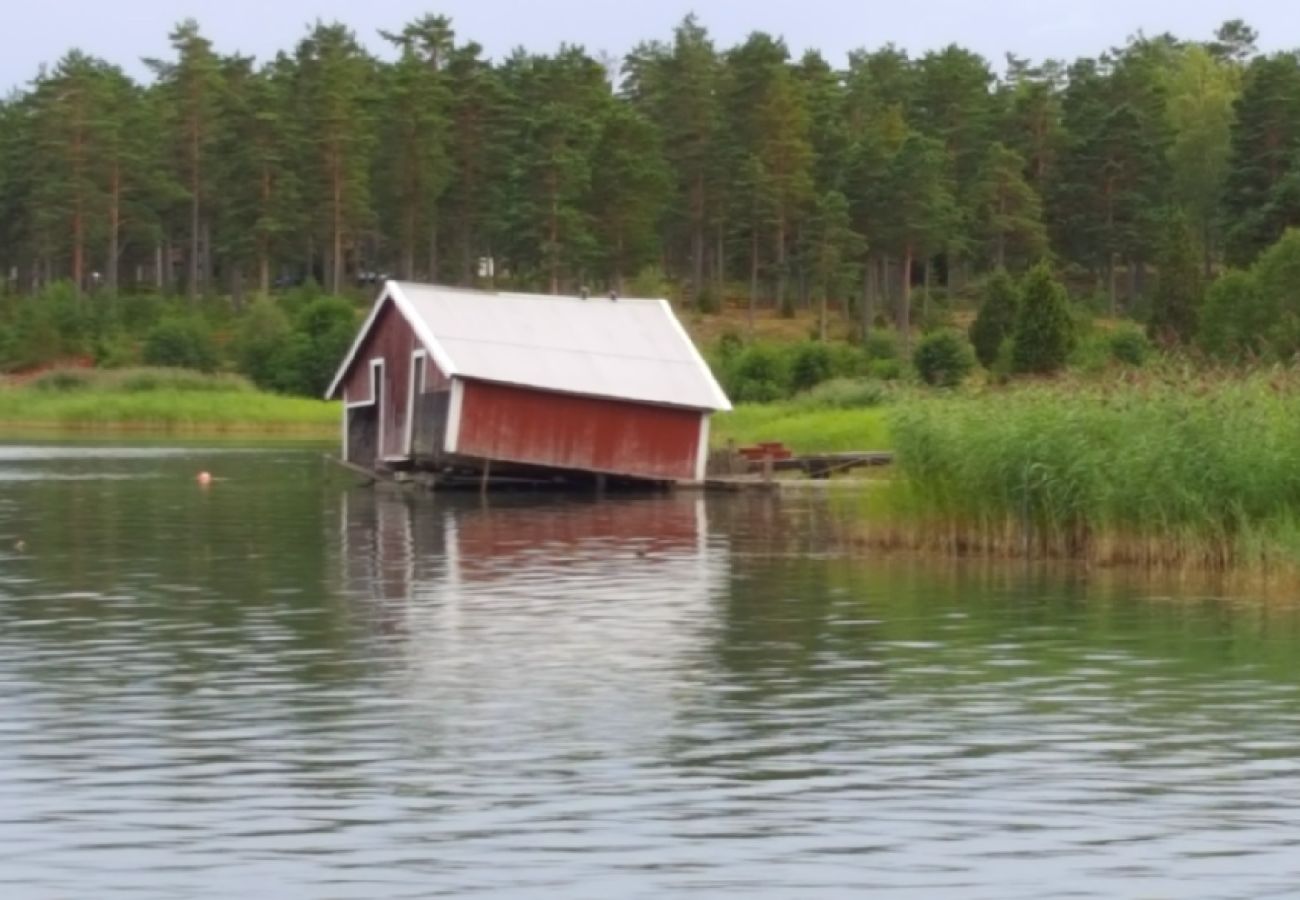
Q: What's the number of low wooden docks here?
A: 1